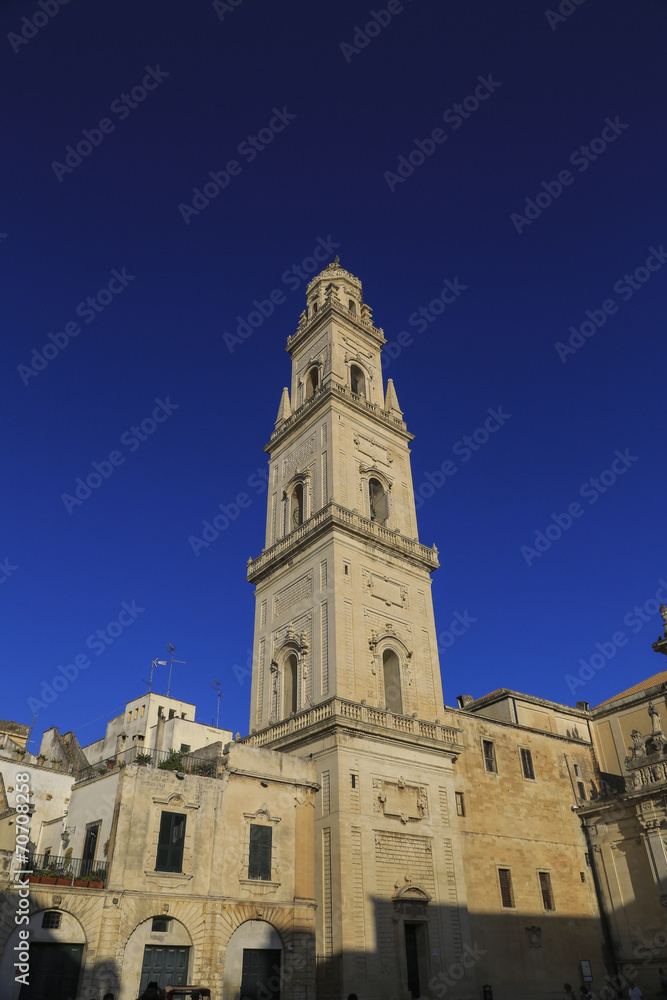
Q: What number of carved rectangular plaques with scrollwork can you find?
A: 4